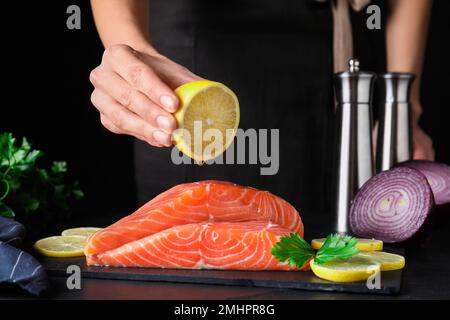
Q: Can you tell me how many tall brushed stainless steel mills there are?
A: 2